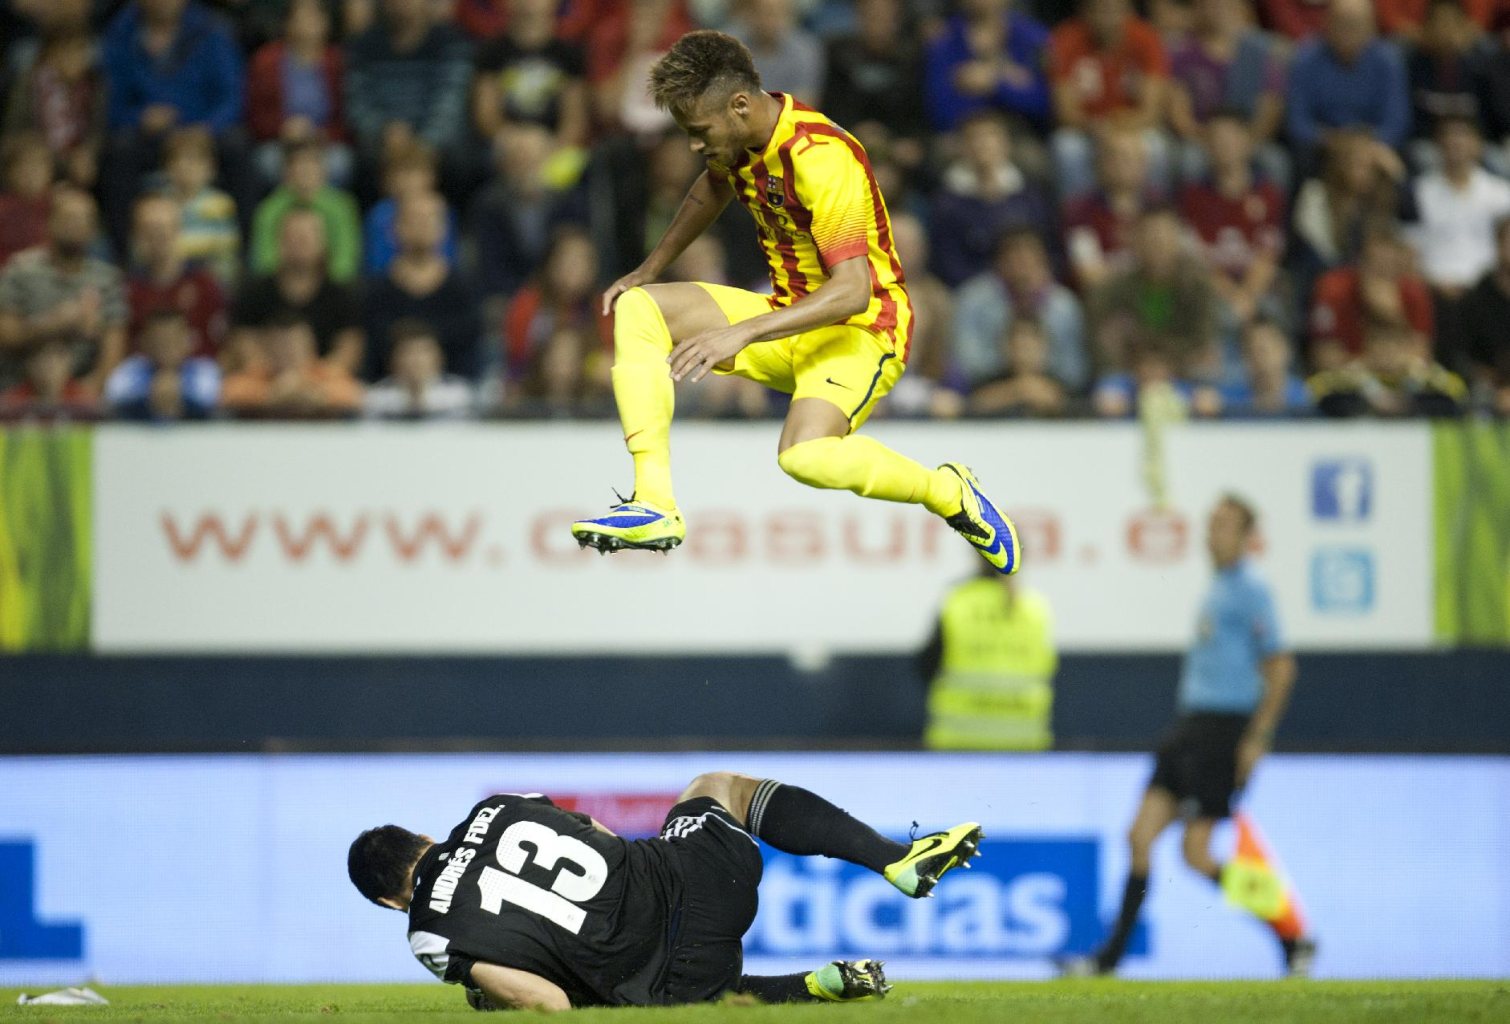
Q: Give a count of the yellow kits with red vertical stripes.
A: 1